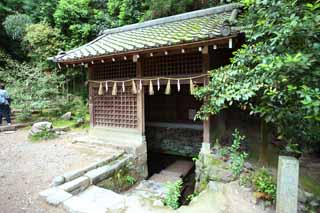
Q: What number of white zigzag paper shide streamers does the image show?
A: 5